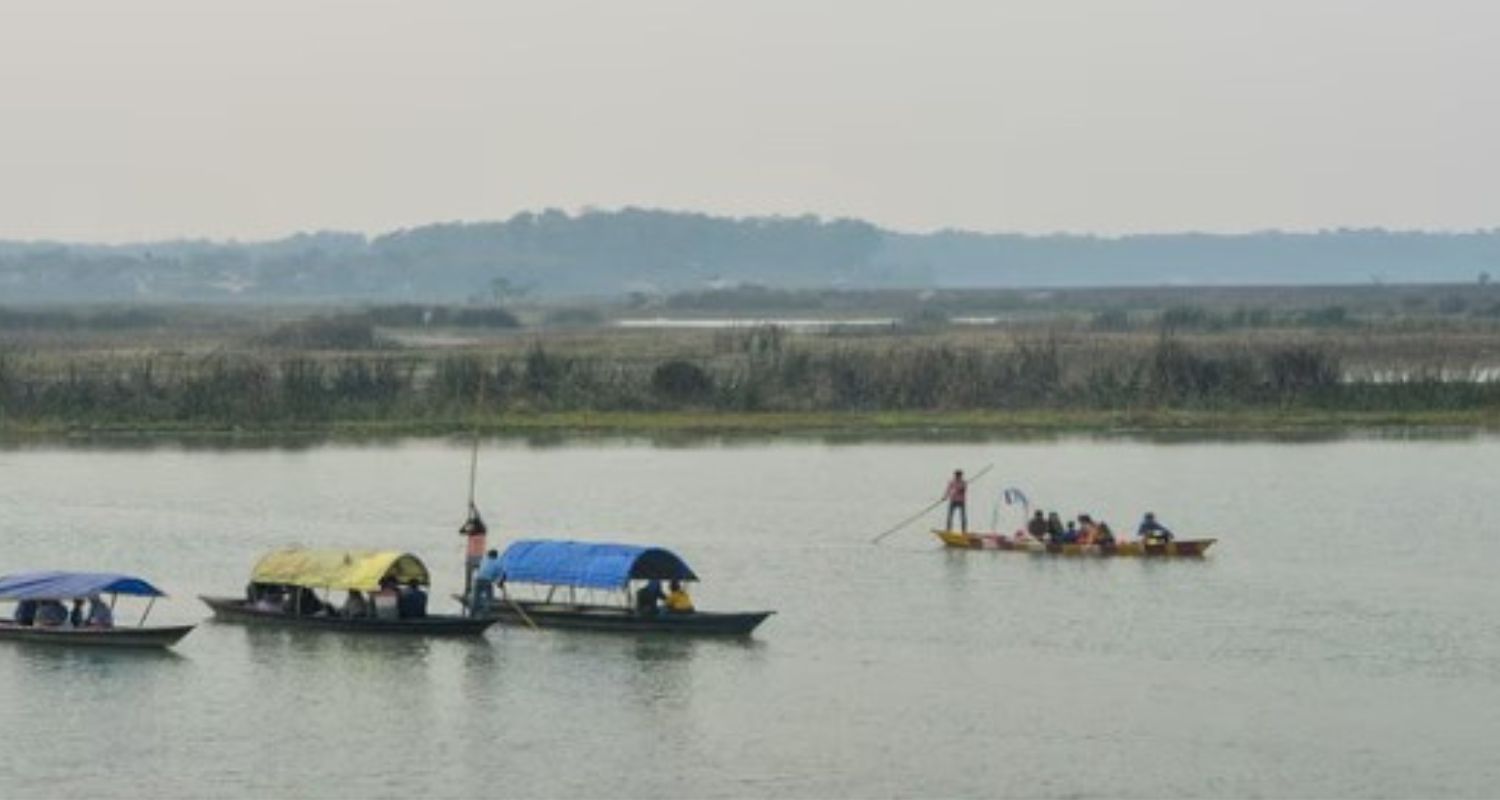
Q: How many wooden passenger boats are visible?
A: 4